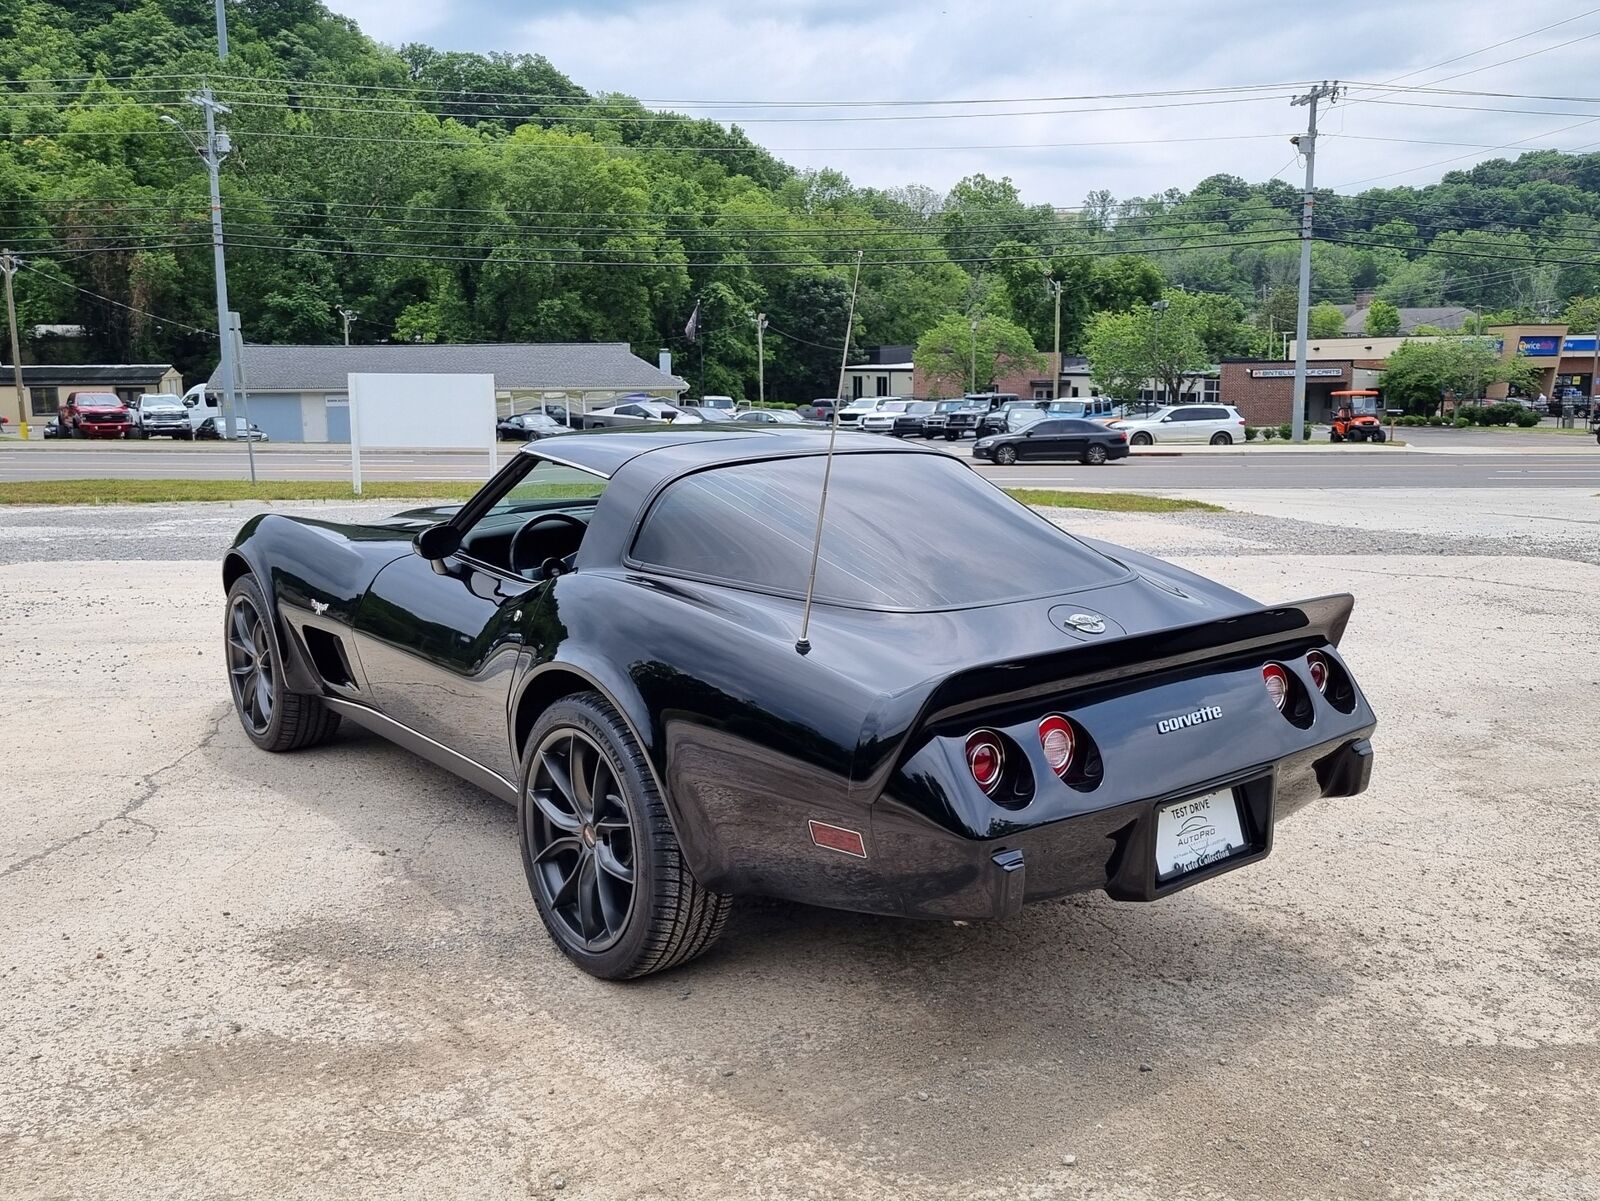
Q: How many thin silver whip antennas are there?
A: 1